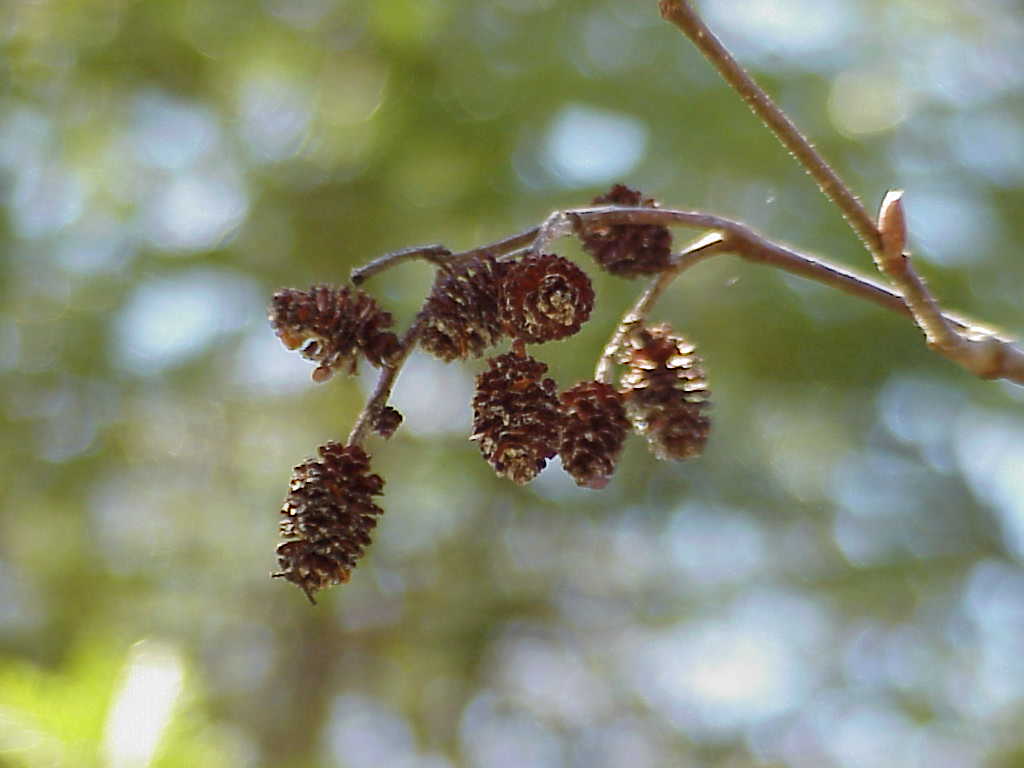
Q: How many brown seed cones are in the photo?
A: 8